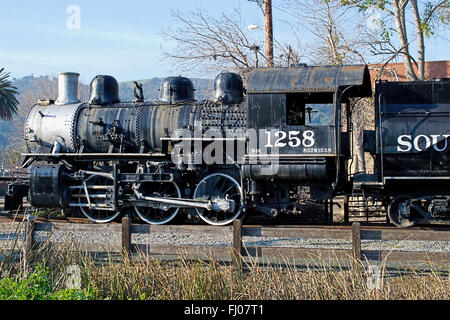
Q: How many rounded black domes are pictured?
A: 3